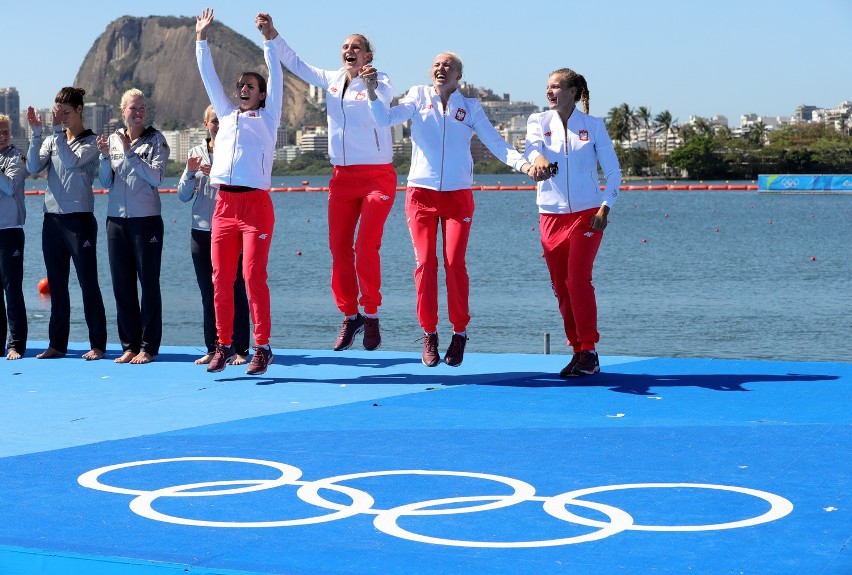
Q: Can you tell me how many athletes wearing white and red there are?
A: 4